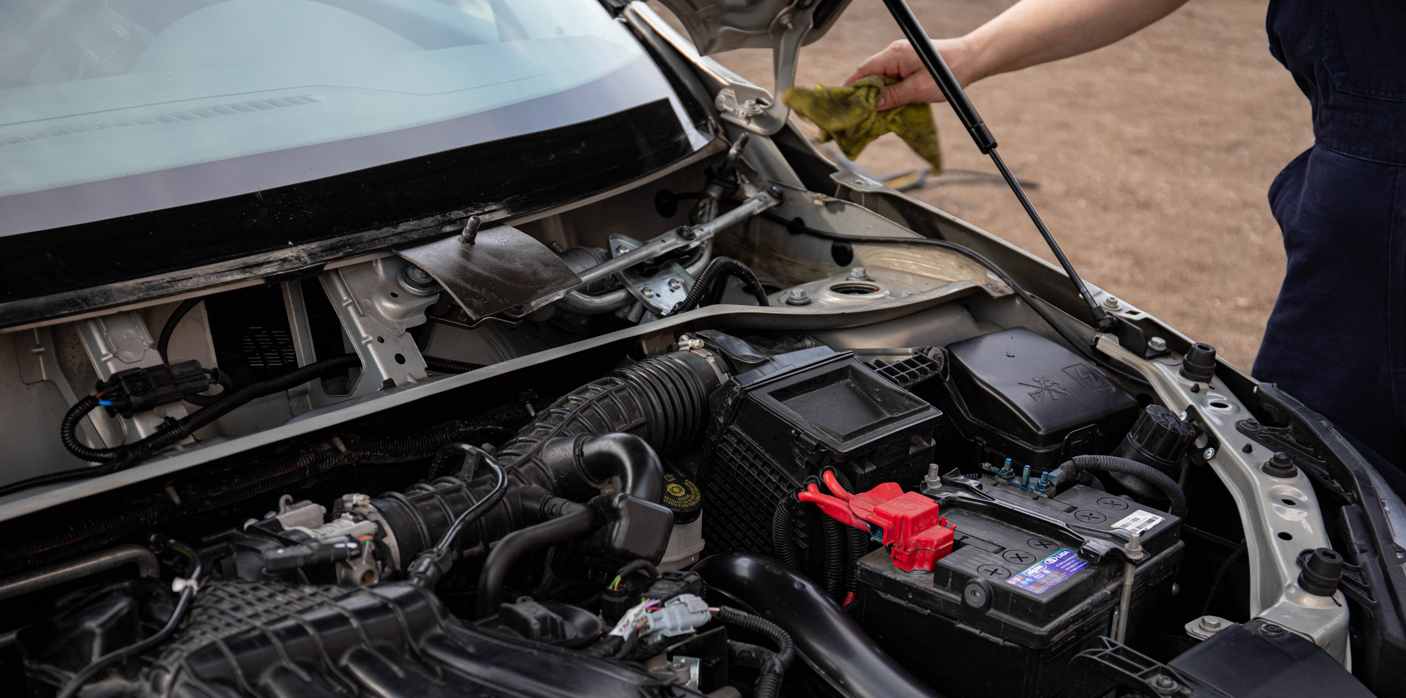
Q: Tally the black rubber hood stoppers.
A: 3